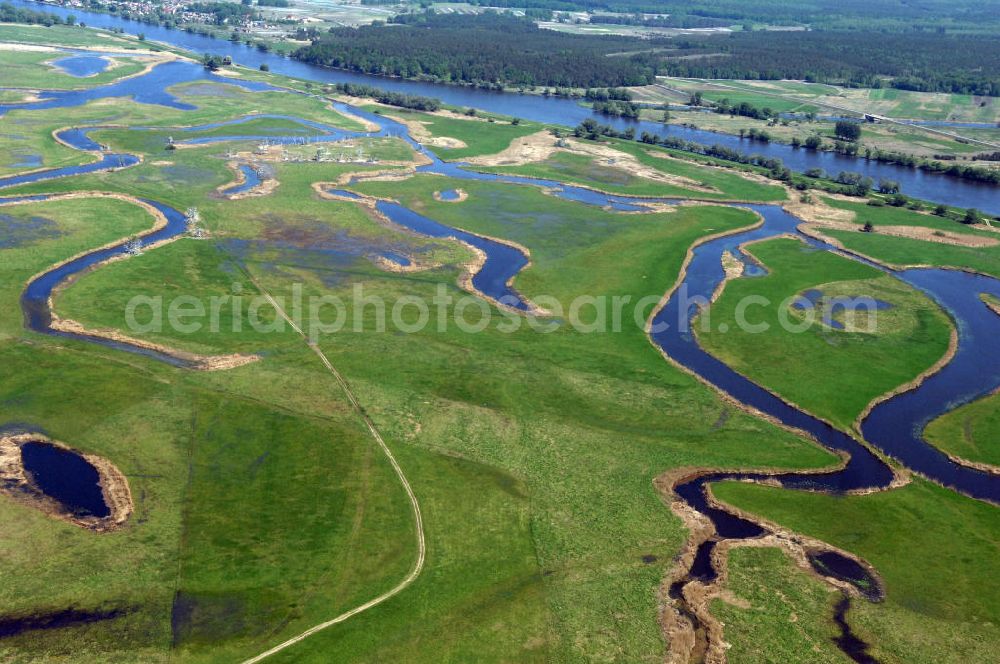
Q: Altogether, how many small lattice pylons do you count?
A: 0